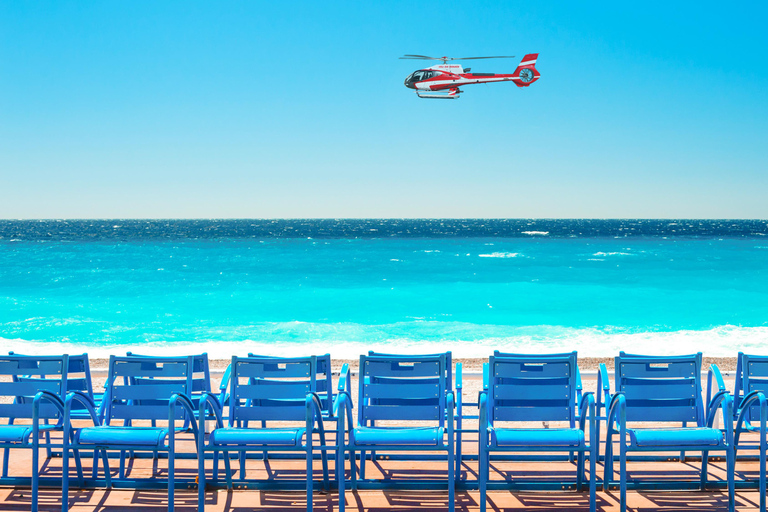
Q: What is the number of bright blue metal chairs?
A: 14